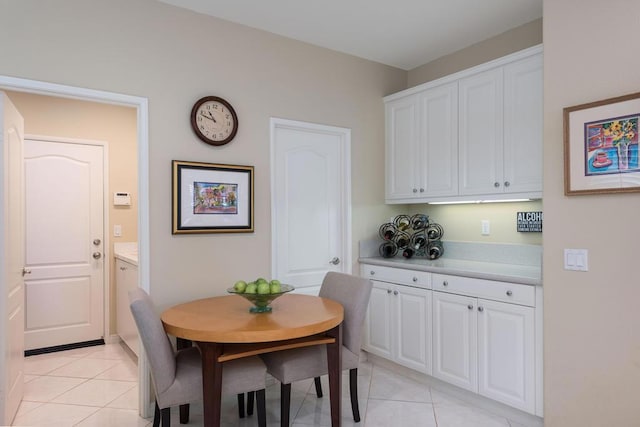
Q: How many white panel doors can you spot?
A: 3